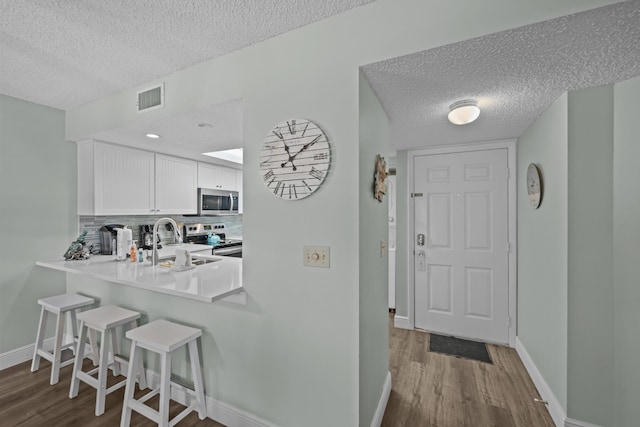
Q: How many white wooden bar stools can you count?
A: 3